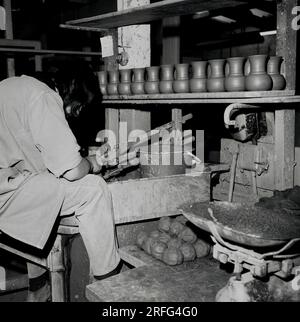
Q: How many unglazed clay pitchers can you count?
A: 12